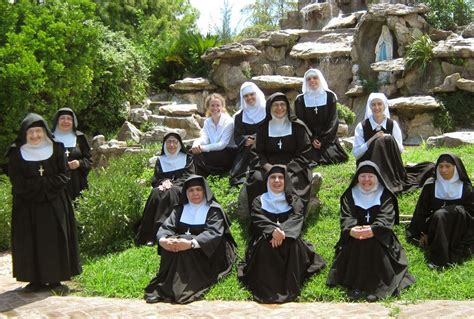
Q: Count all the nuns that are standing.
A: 2